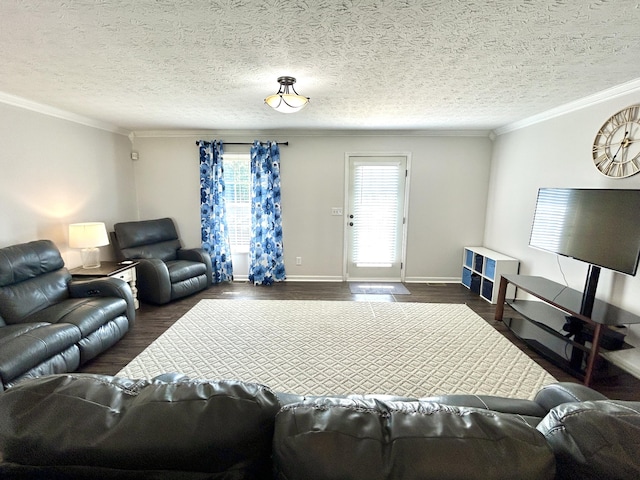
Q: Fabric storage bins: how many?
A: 6